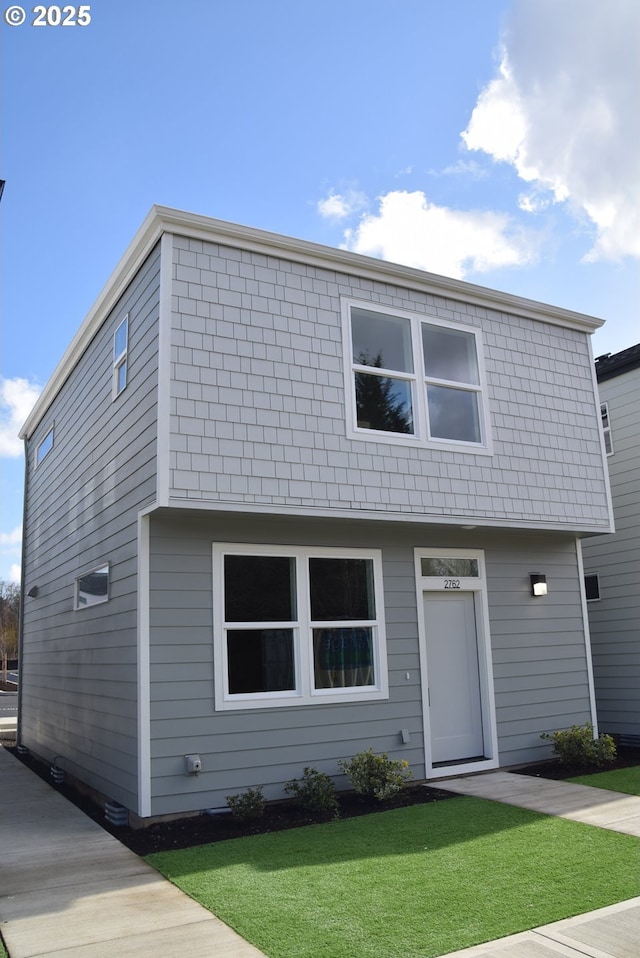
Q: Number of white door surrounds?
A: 1